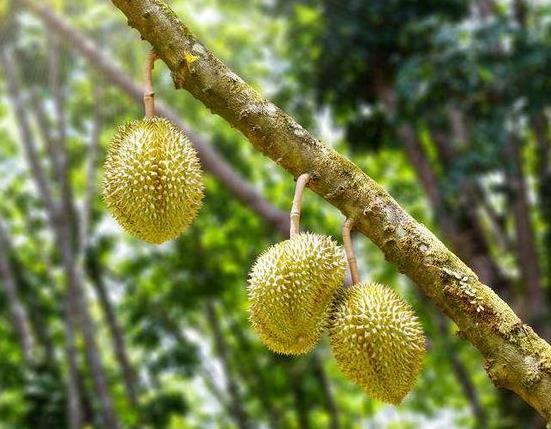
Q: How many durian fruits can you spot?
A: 3